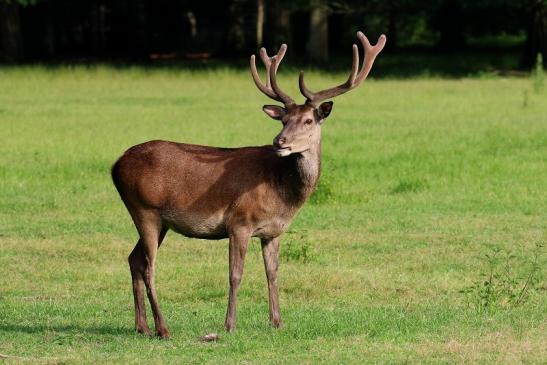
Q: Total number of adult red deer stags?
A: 1